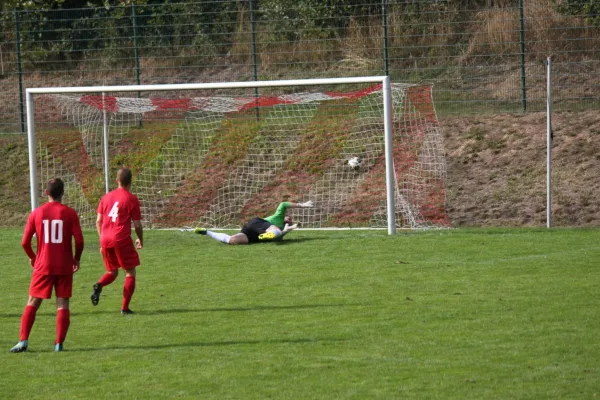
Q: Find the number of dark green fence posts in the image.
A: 5